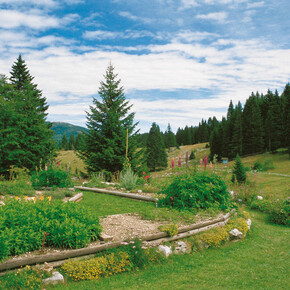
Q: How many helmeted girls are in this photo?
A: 0